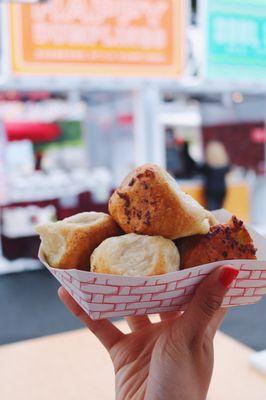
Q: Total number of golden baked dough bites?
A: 4